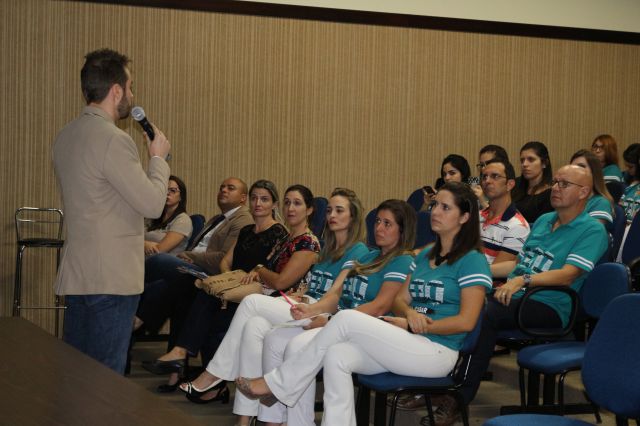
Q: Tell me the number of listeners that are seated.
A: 15